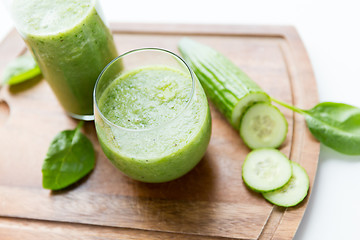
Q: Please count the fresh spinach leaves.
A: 3